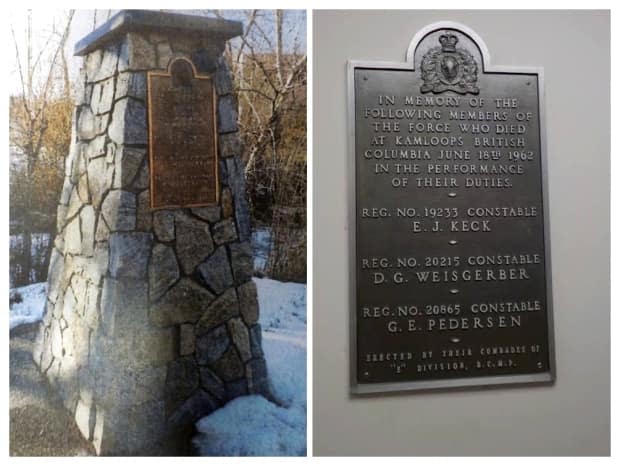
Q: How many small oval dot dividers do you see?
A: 4